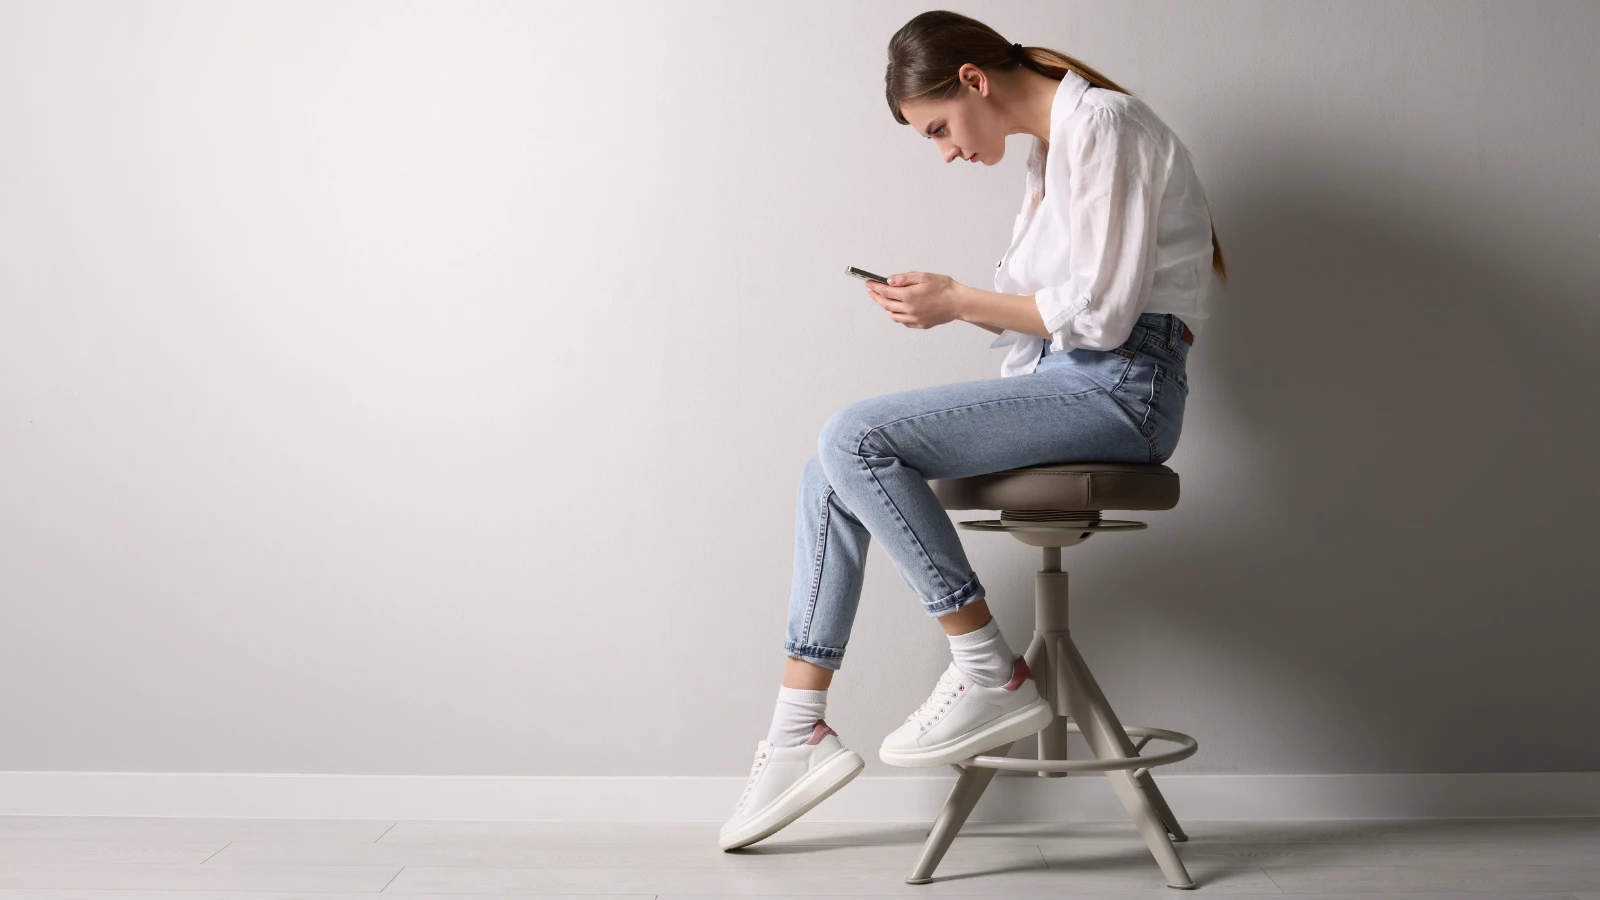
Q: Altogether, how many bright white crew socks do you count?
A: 2